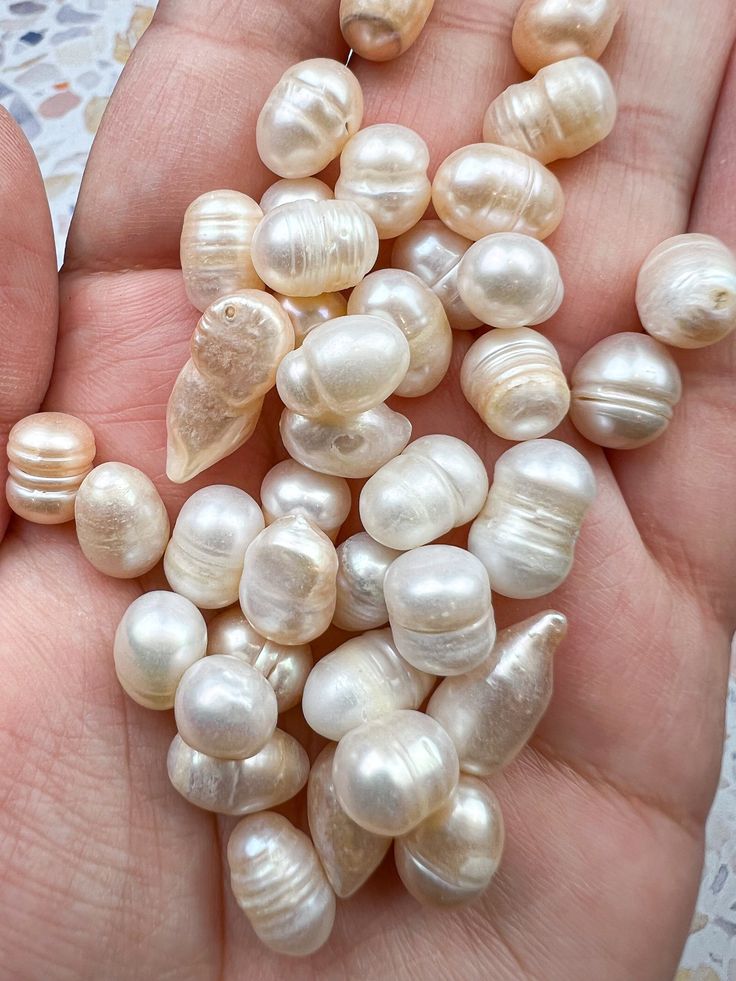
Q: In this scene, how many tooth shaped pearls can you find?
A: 3